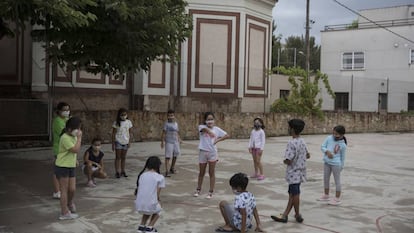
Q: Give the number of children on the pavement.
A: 11